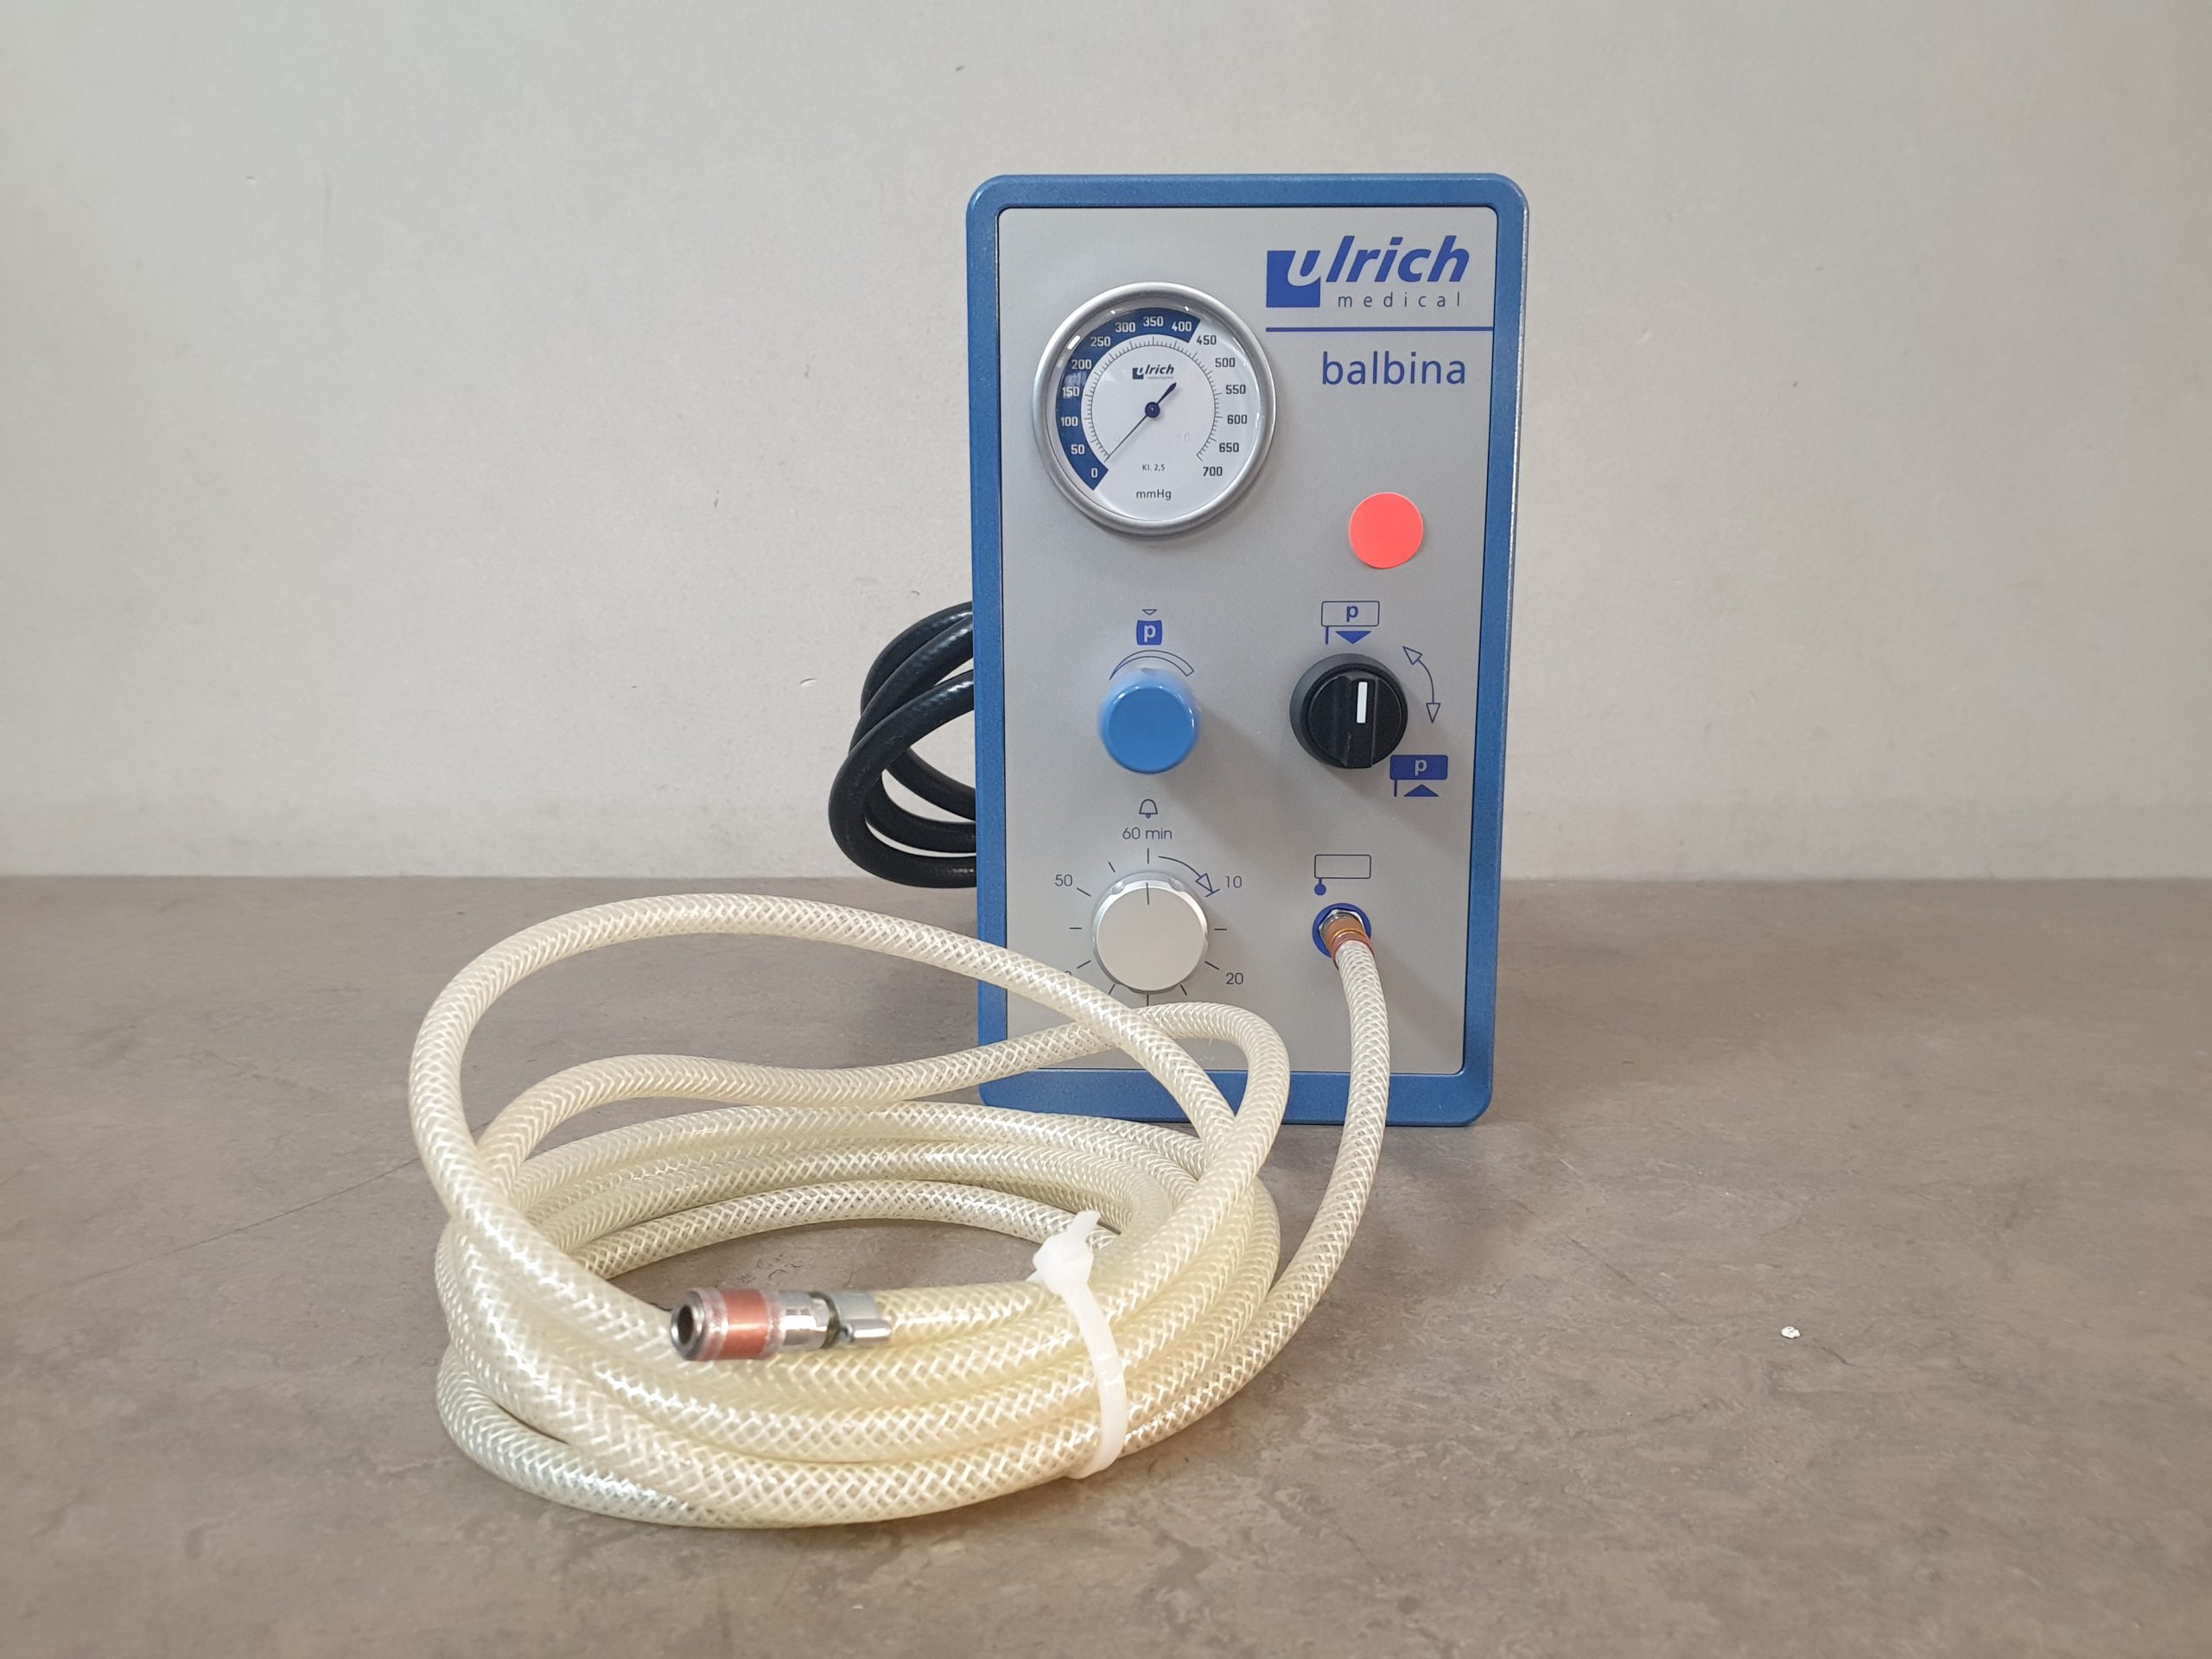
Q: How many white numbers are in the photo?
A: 9